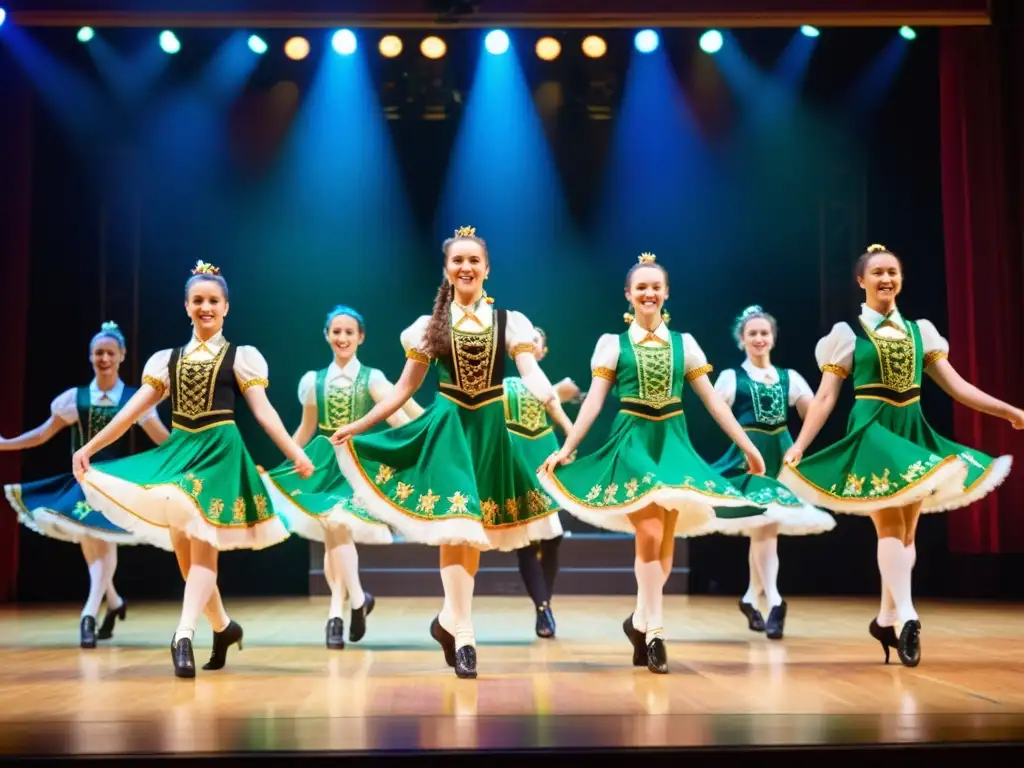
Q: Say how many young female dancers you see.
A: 8